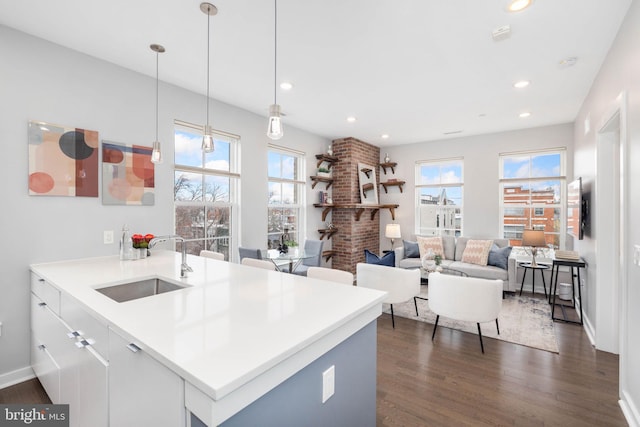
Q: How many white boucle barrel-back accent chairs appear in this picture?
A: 2